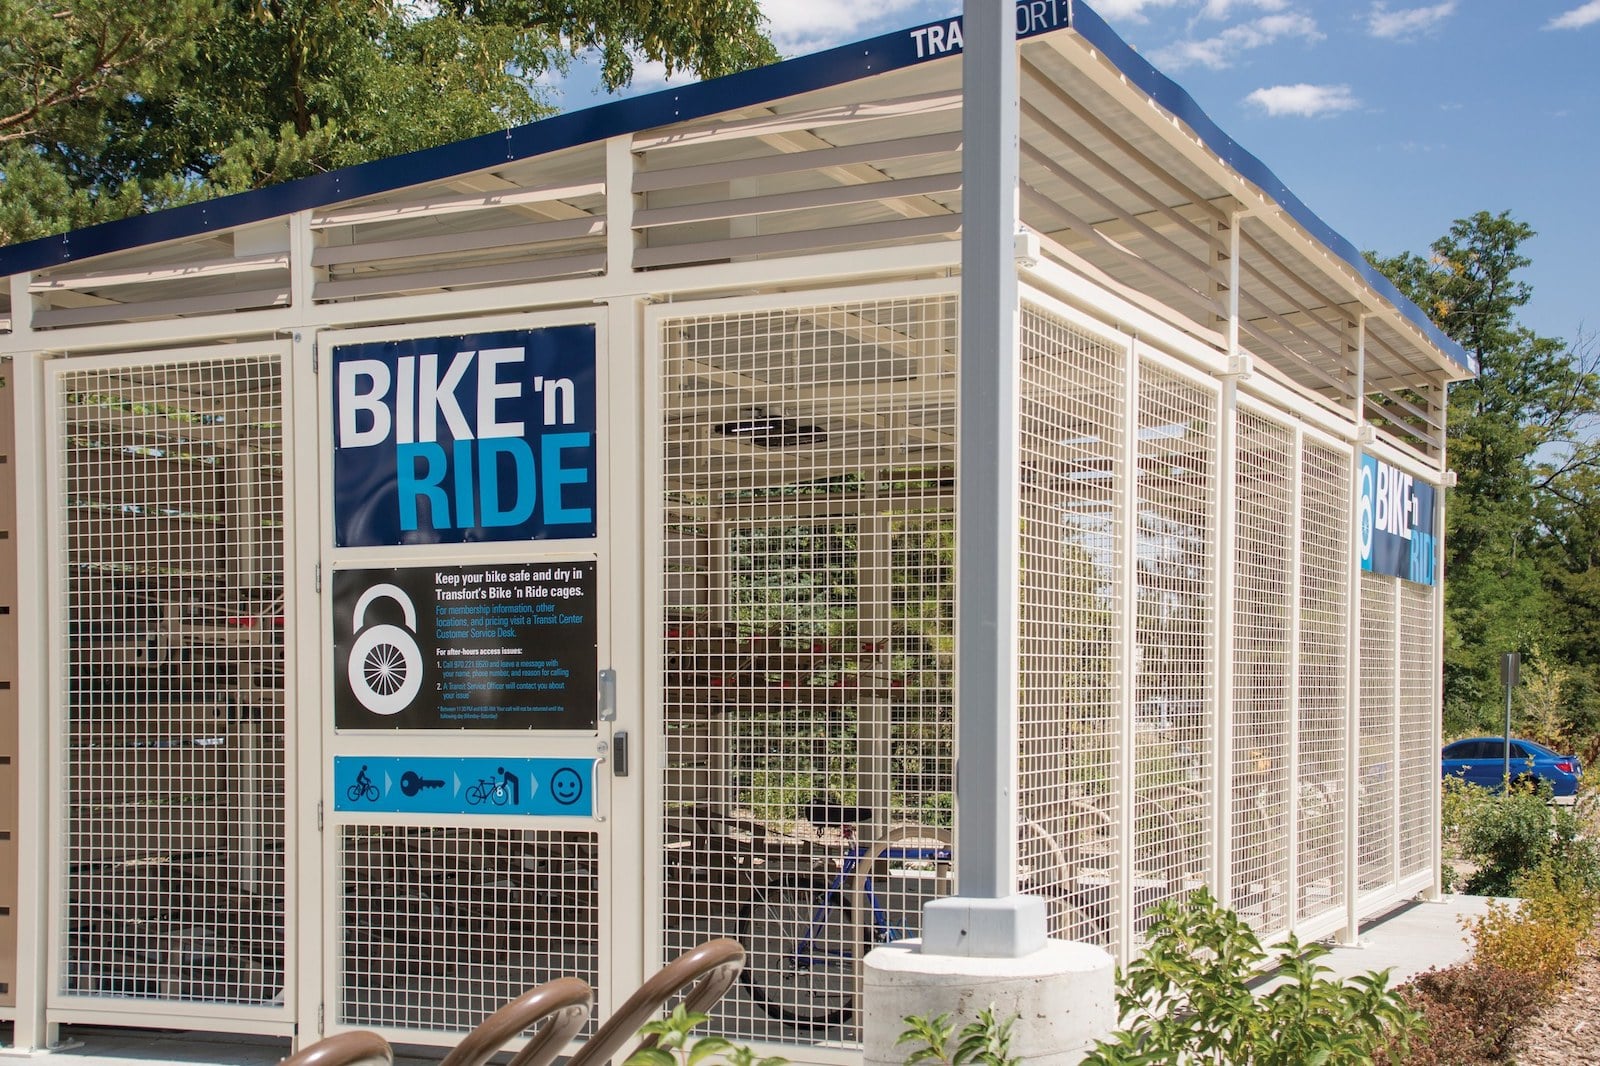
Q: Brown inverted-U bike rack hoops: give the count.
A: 3